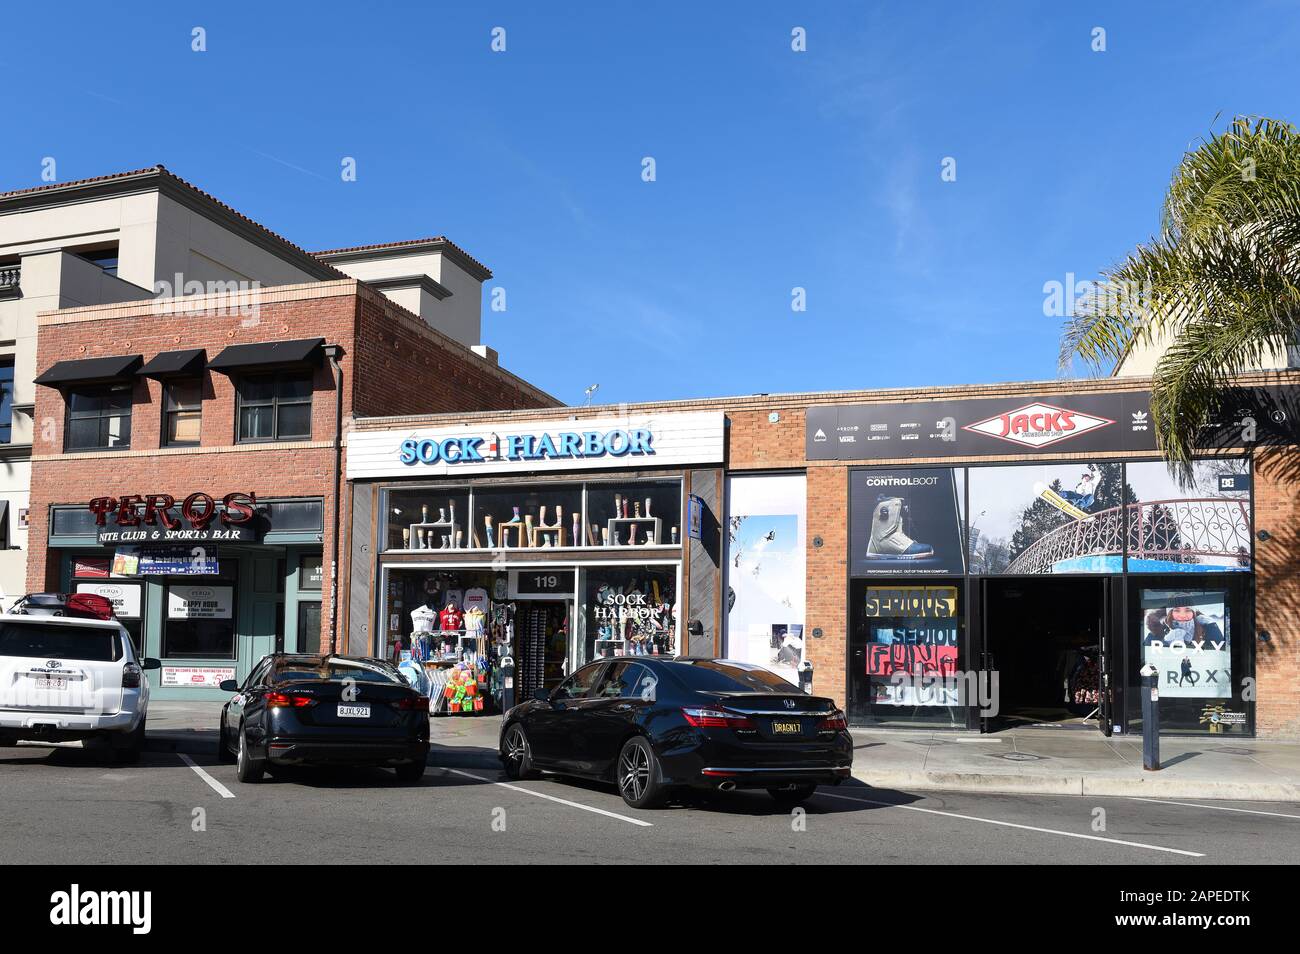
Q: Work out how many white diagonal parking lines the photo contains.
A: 4